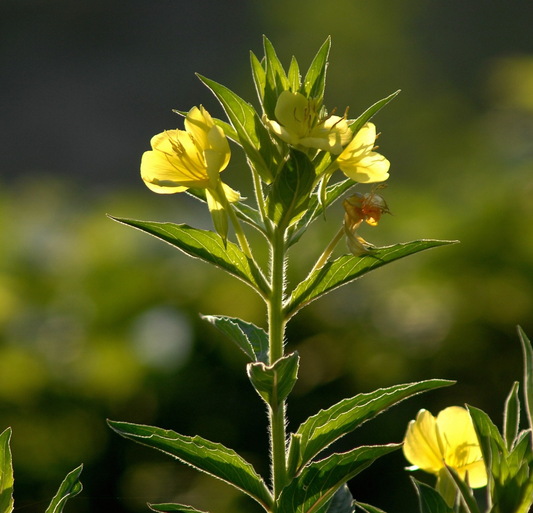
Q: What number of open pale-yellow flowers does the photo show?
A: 4